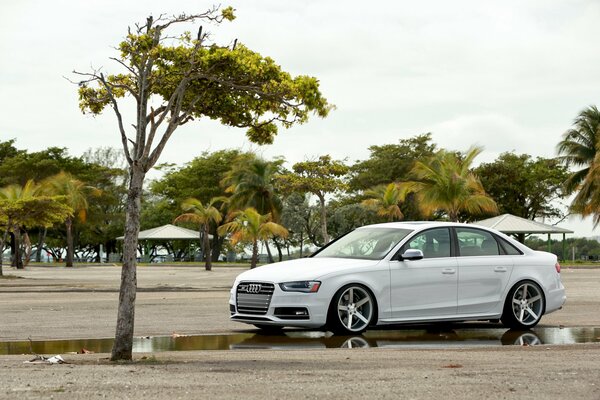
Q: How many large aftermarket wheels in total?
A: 2